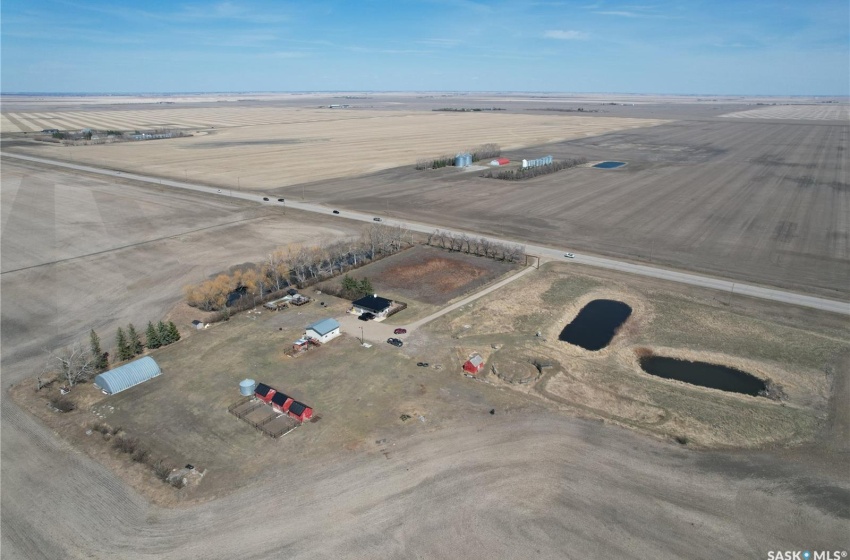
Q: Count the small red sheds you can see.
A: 4